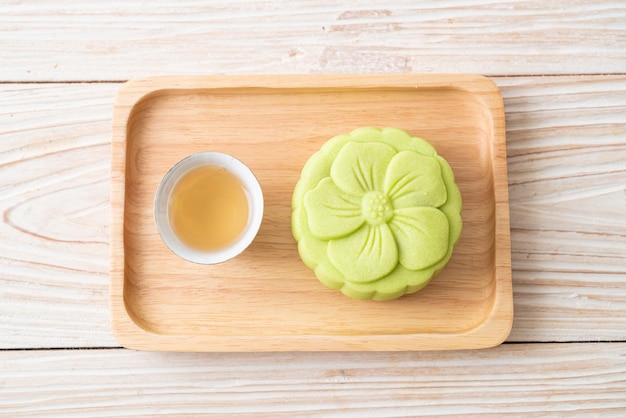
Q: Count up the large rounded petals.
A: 5